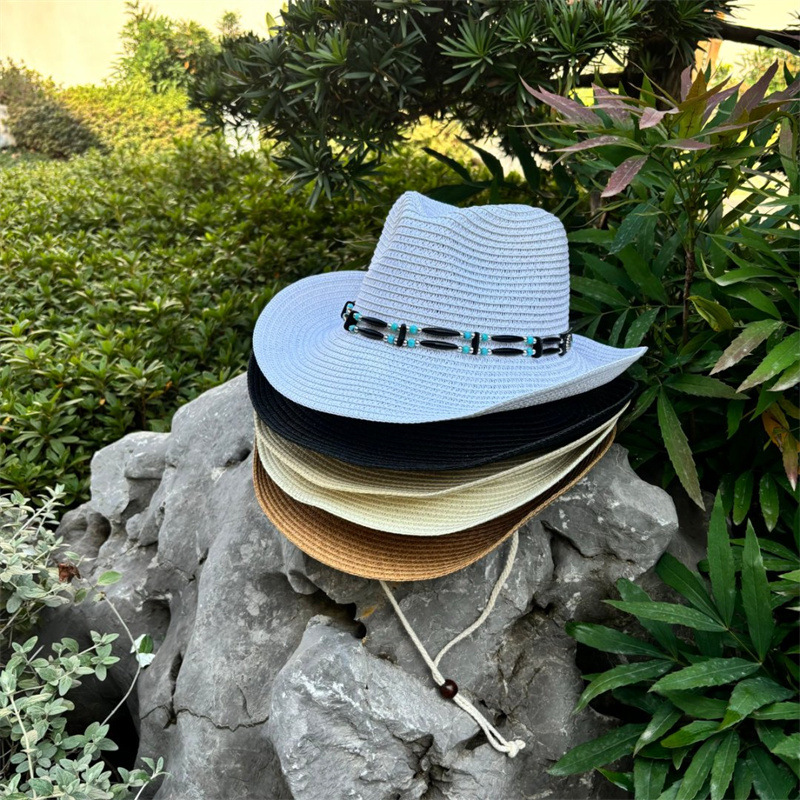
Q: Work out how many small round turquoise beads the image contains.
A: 13